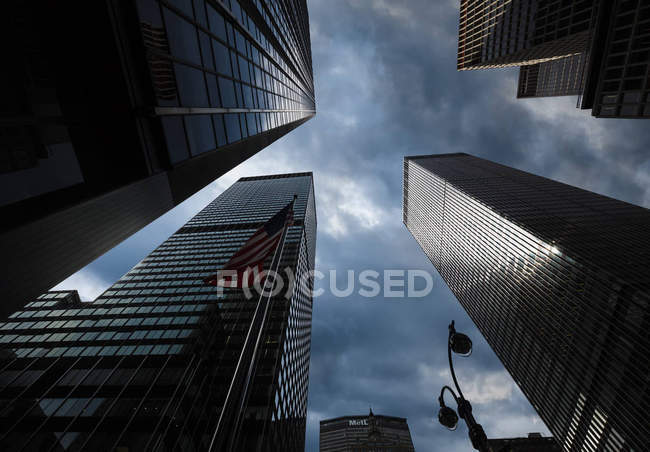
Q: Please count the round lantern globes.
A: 2